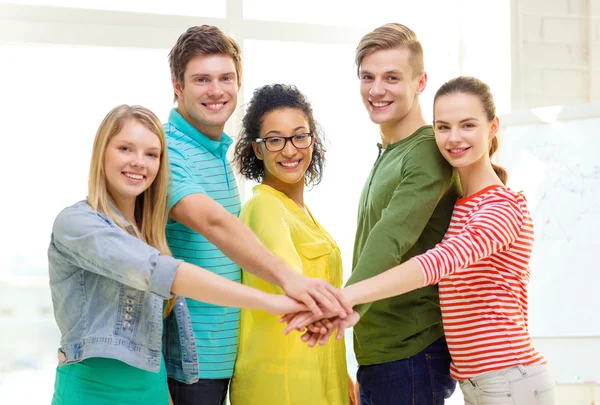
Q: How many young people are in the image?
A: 5